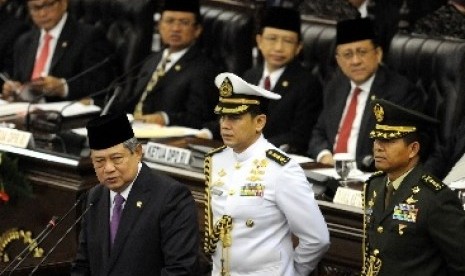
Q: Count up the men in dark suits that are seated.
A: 4